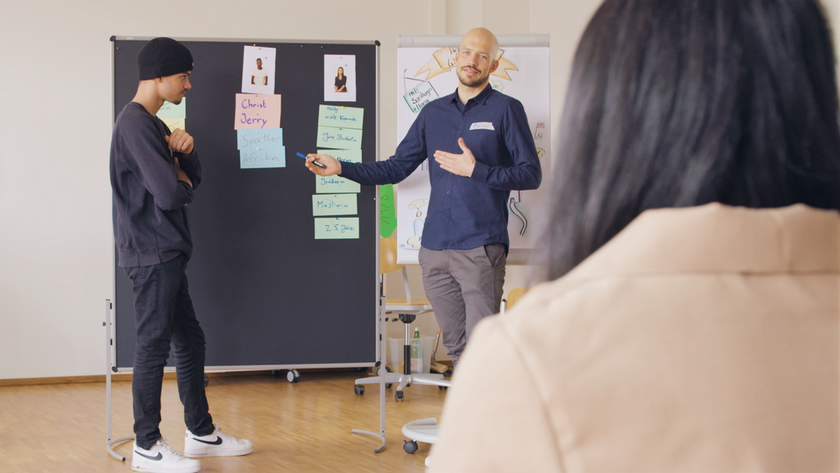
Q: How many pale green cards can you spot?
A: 7